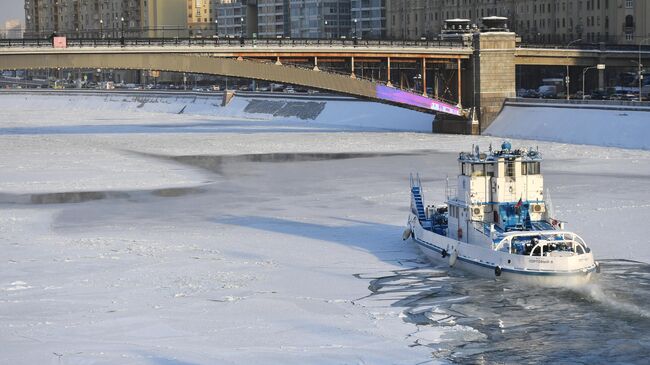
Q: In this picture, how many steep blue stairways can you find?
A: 1